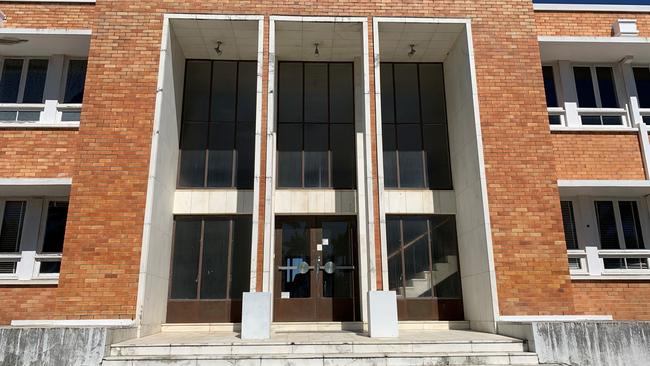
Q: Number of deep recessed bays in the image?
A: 3